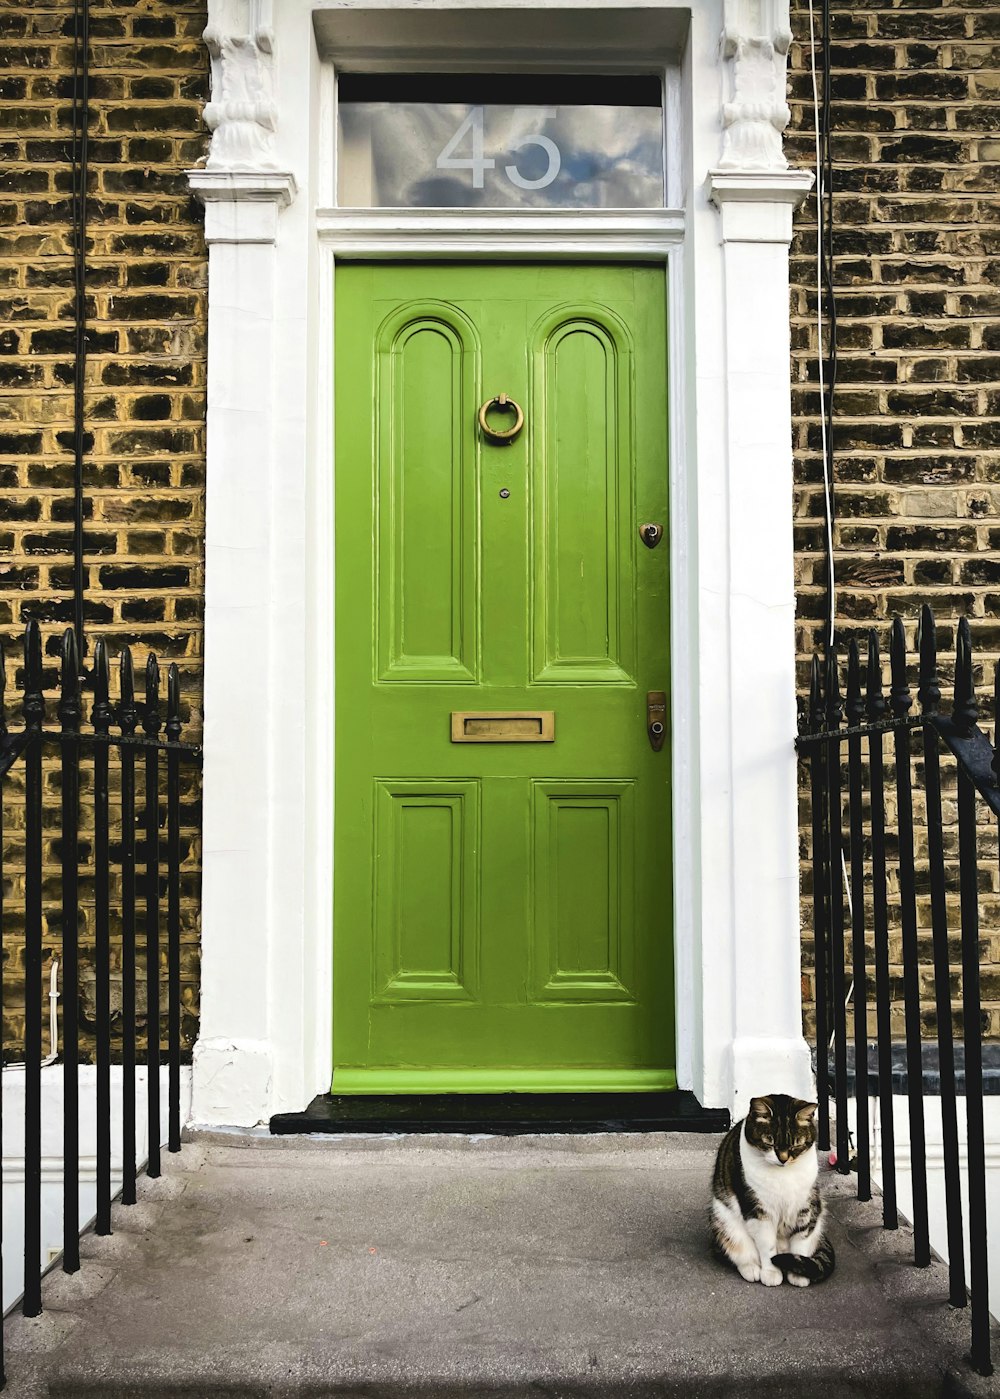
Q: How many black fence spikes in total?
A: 15